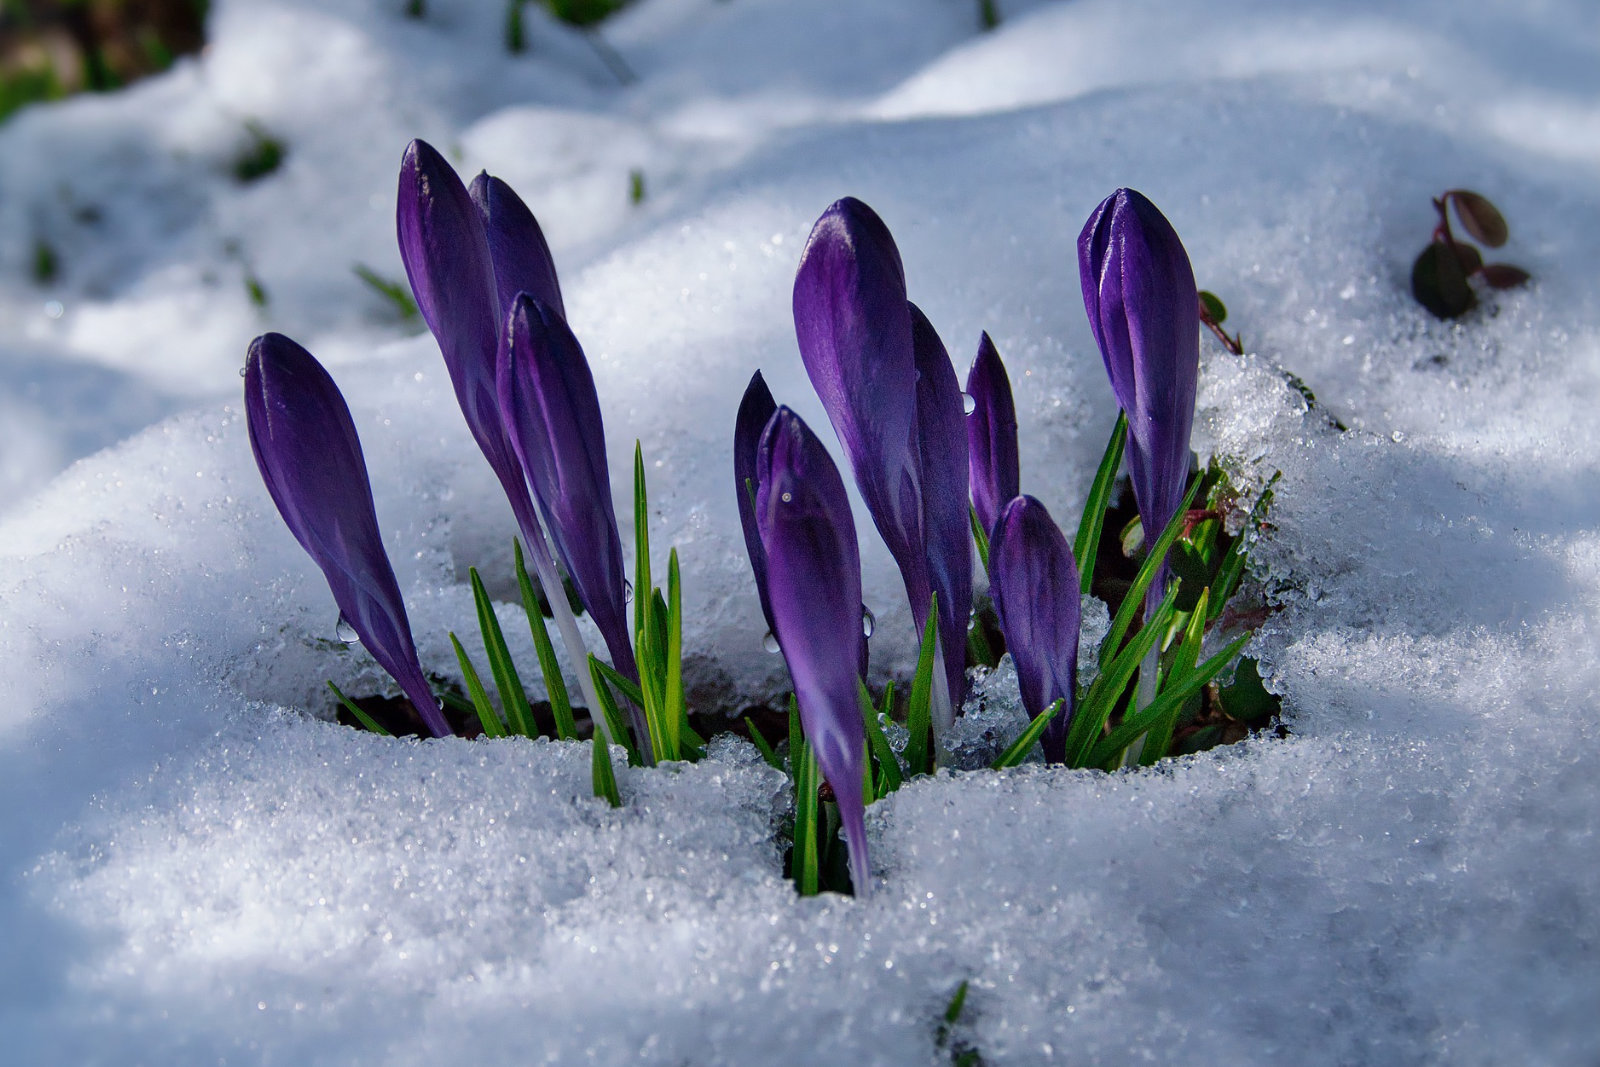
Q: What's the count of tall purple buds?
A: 11